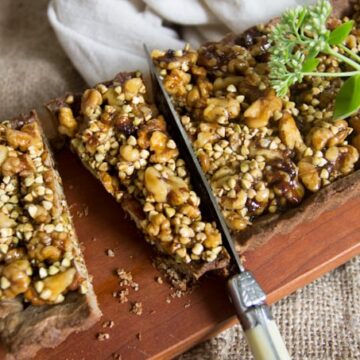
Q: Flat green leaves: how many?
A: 3